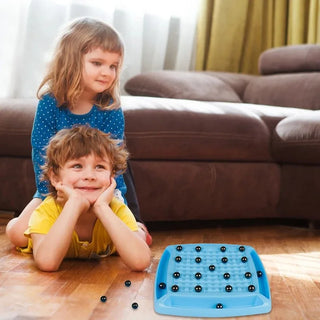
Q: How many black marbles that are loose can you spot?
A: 3